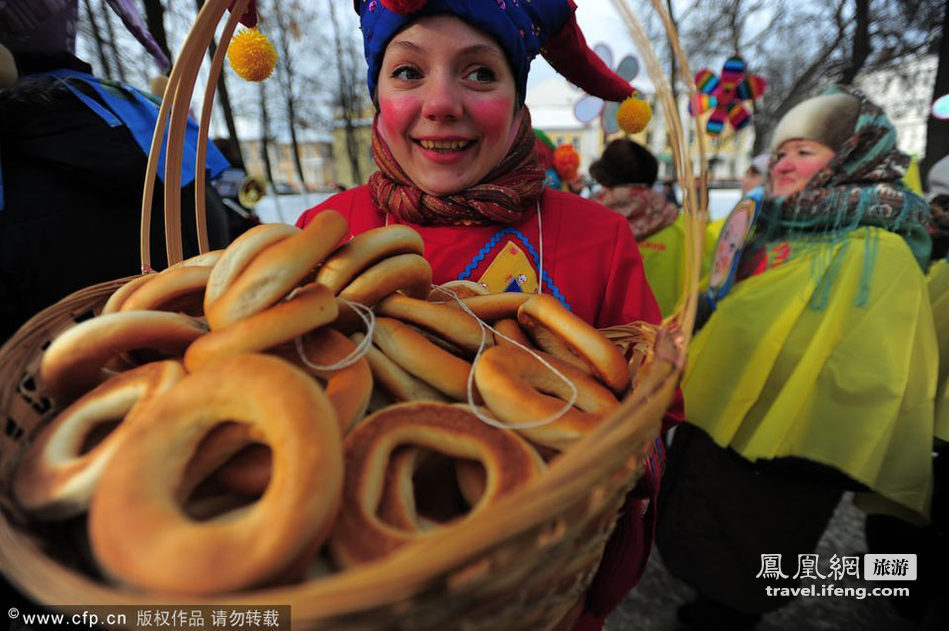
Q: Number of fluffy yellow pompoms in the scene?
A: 2